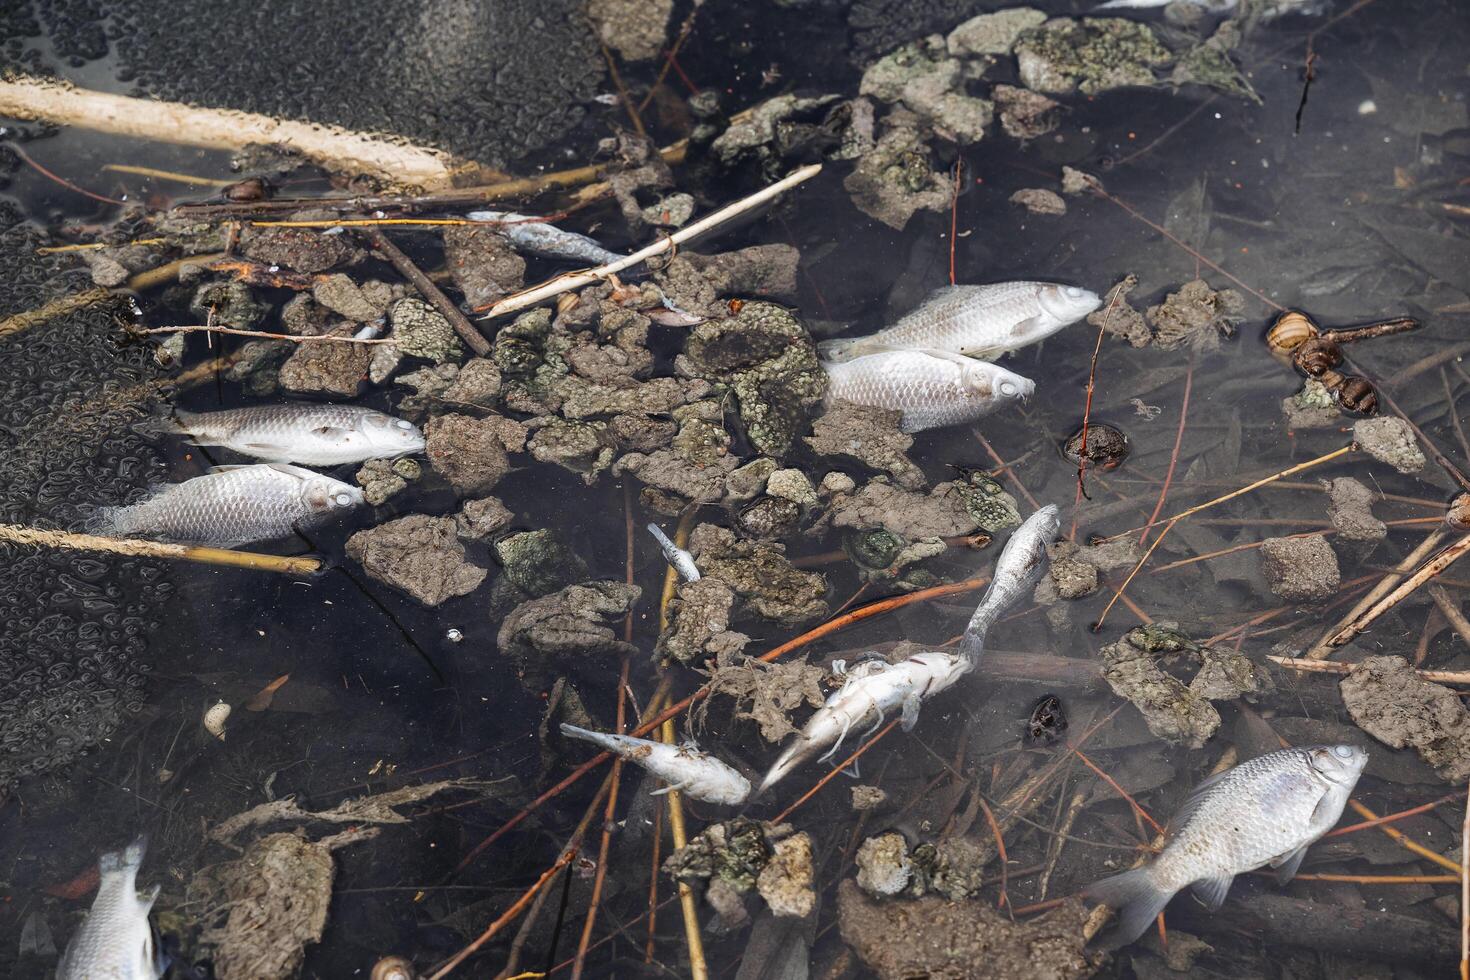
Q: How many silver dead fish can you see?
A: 11